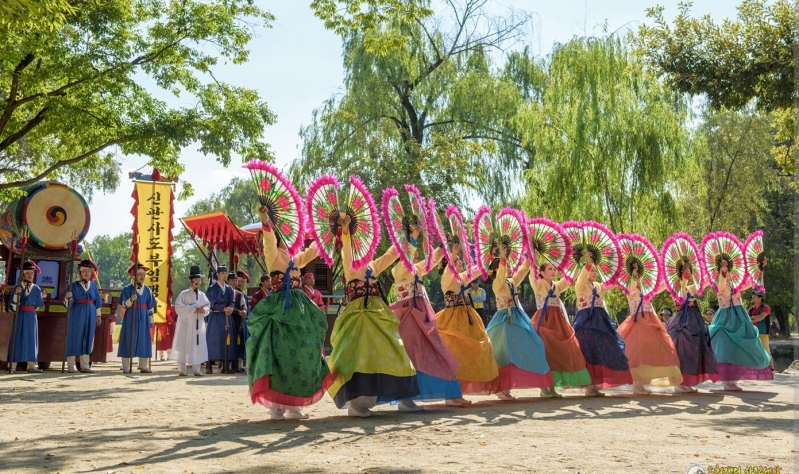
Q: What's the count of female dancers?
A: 10